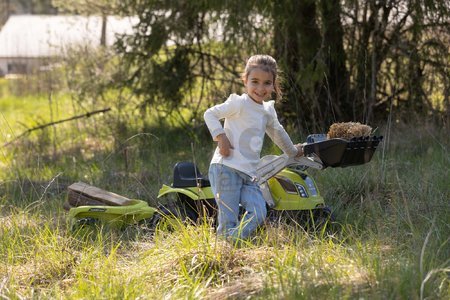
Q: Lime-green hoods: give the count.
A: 1